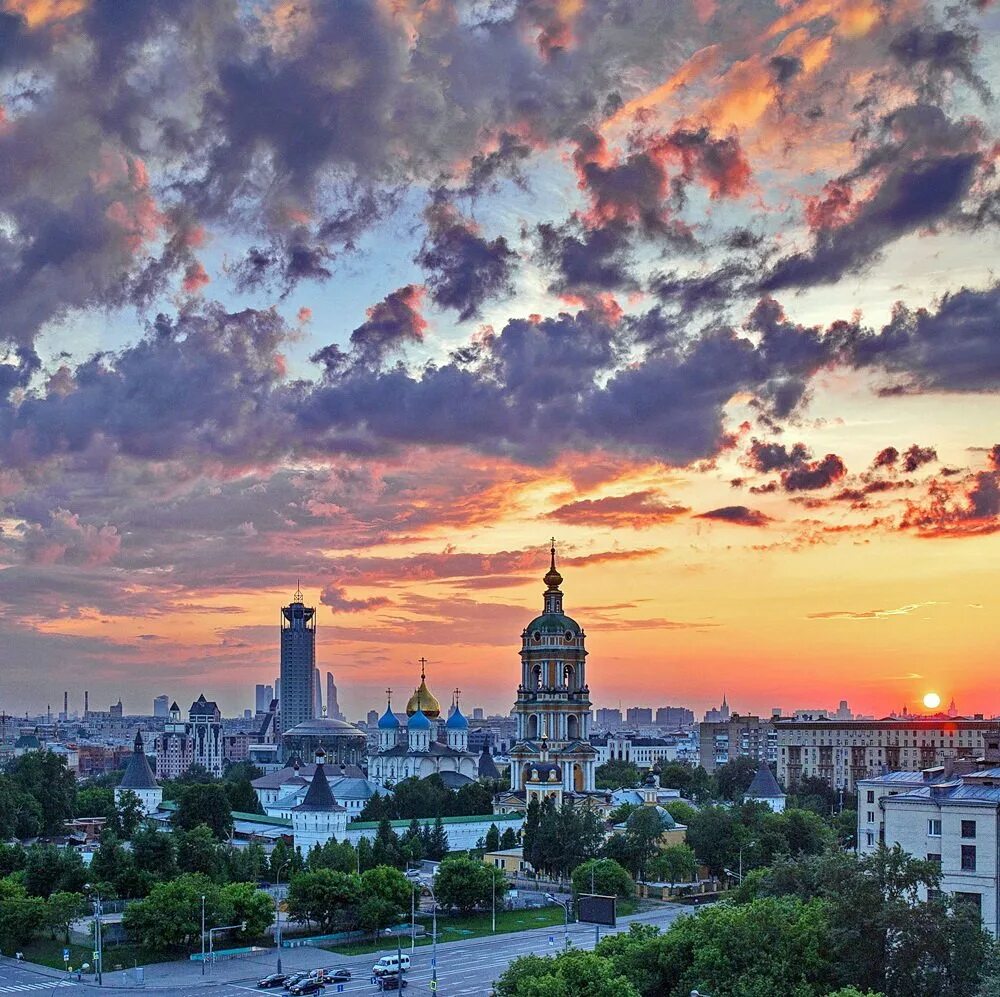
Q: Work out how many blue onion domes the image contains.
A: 3